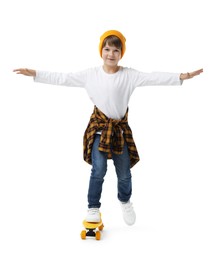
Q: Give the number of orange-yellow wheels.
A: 3